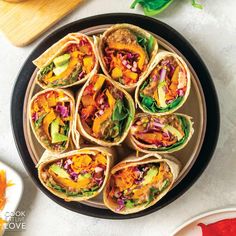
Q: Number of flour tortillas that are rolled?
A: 8